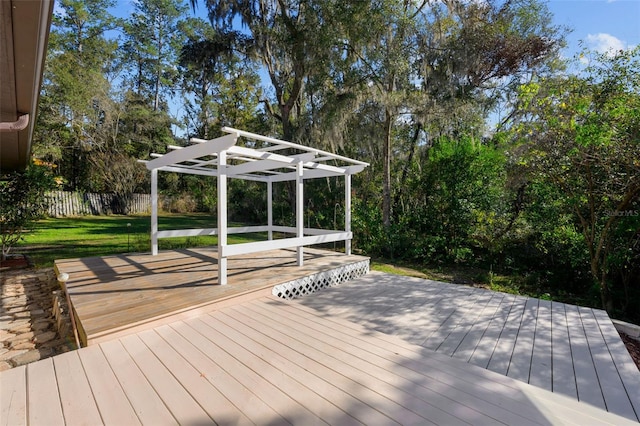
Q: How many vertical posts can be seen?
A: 5